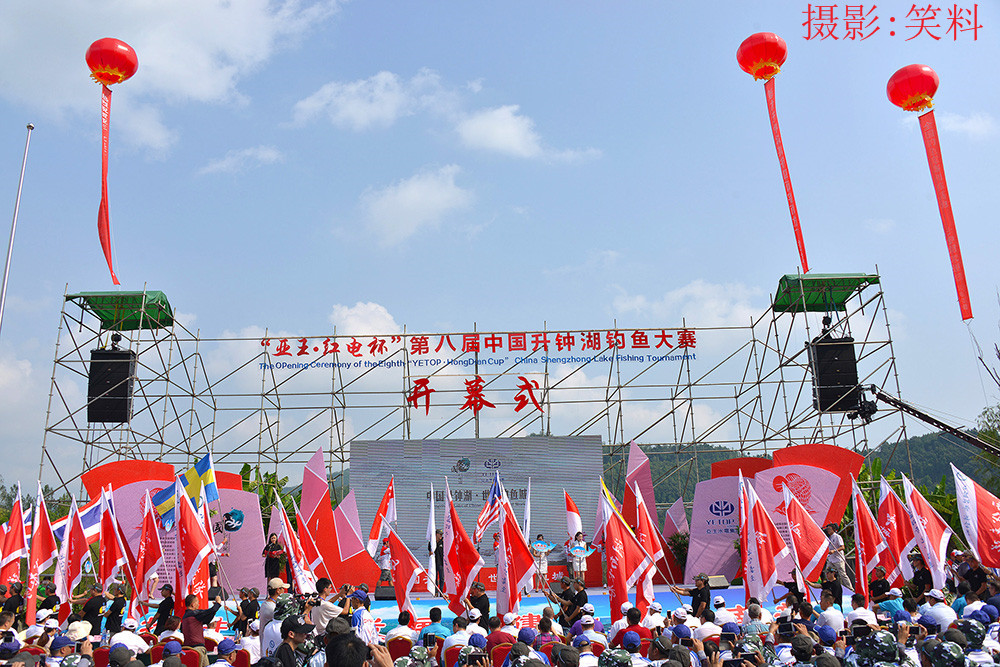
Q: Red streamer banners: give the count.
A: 3